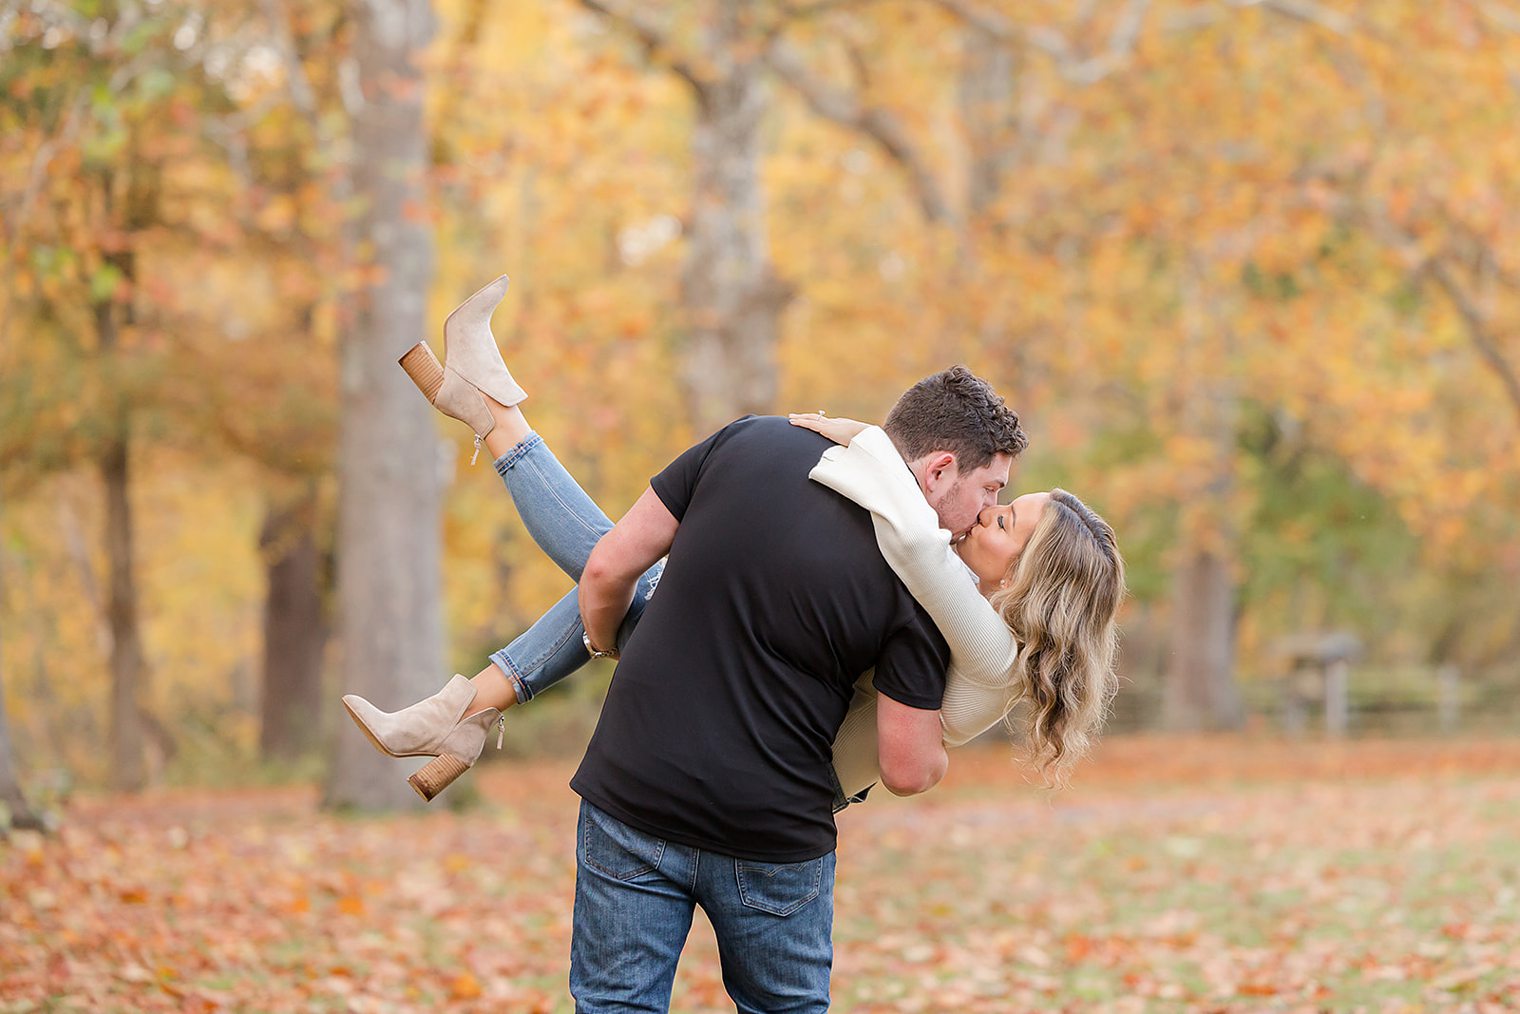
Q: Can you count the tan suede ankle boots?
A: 2